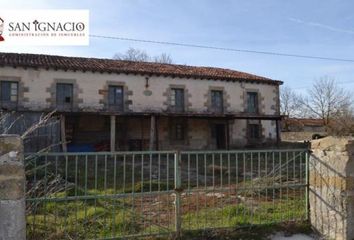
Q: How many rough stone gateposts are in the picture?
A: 2